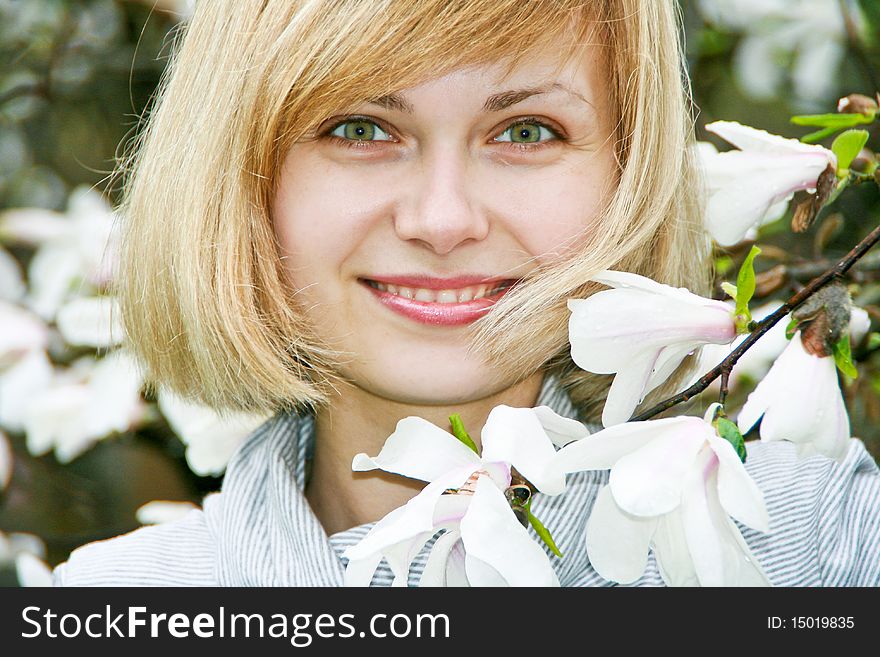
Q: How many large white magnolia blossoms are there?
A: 5